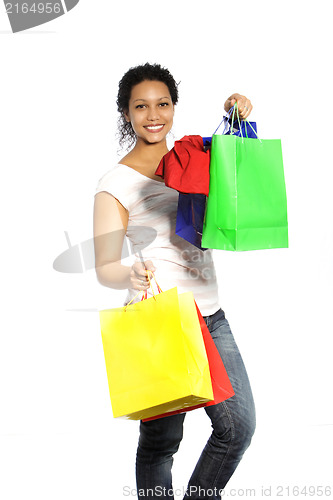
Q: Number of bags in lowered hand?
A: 2